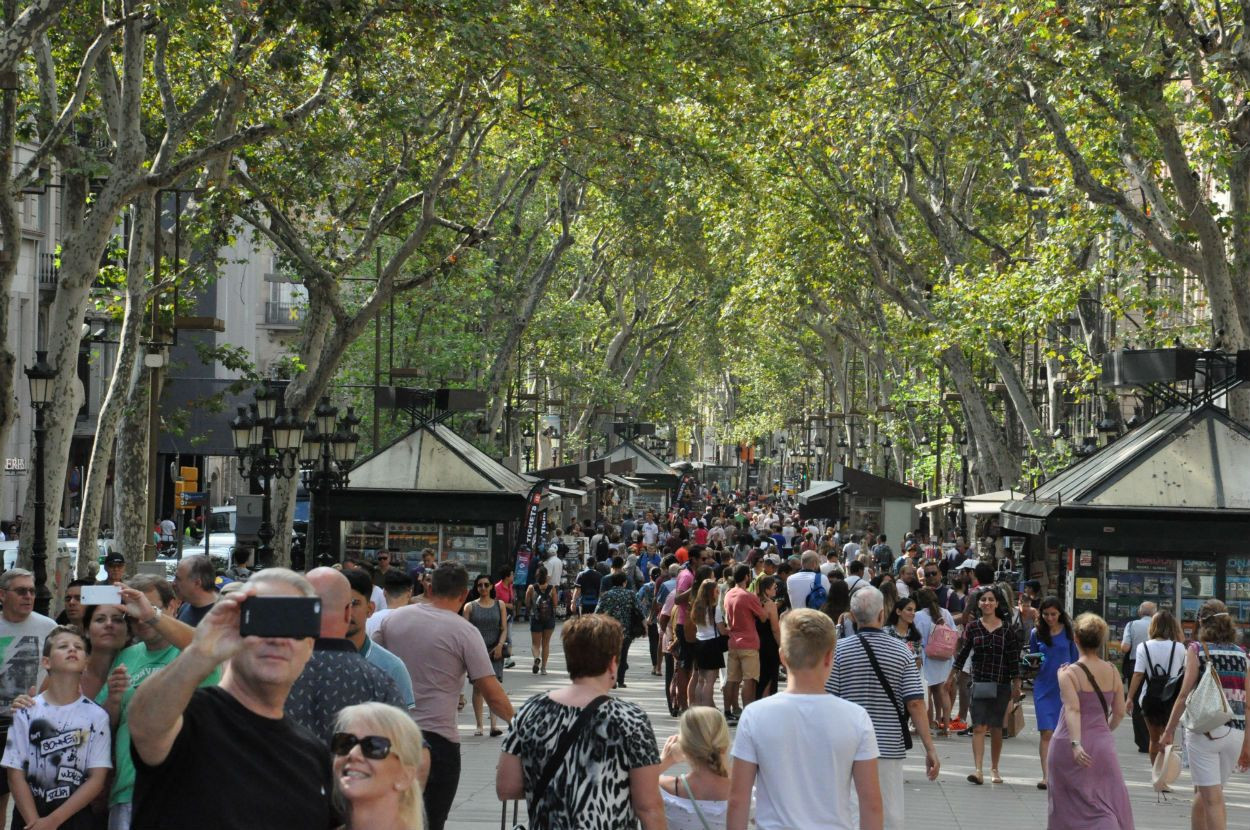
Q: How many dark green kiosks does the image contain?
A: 3